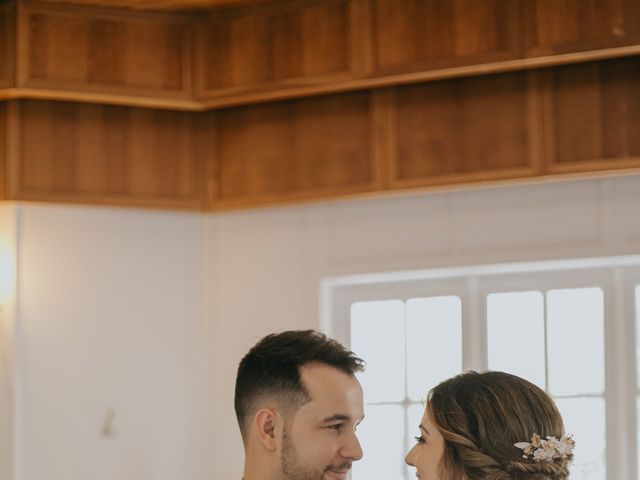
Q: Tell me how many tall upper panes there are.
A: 4